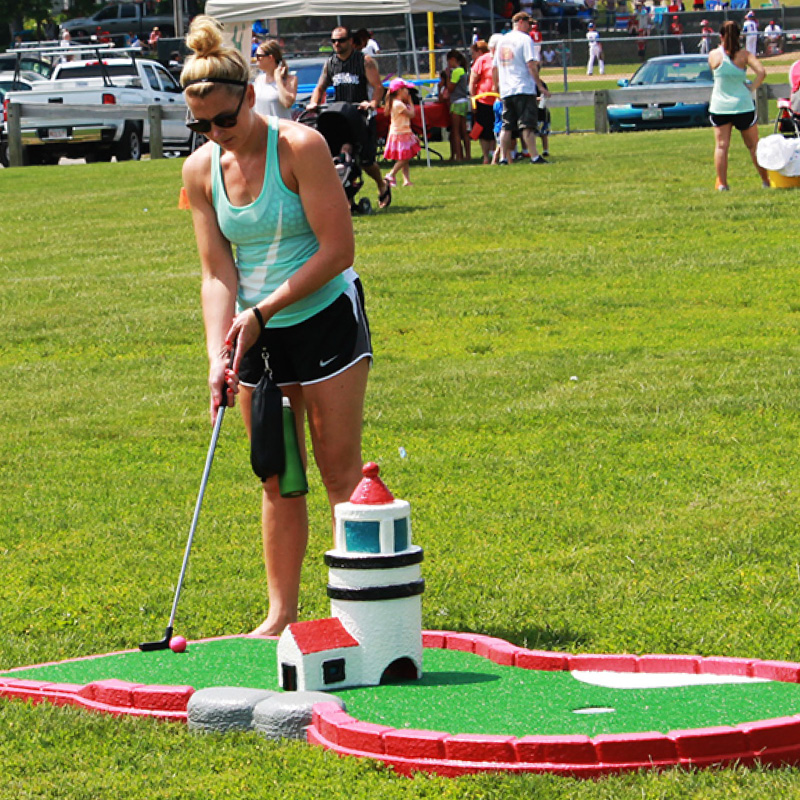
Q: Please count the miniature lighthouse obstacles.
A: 1